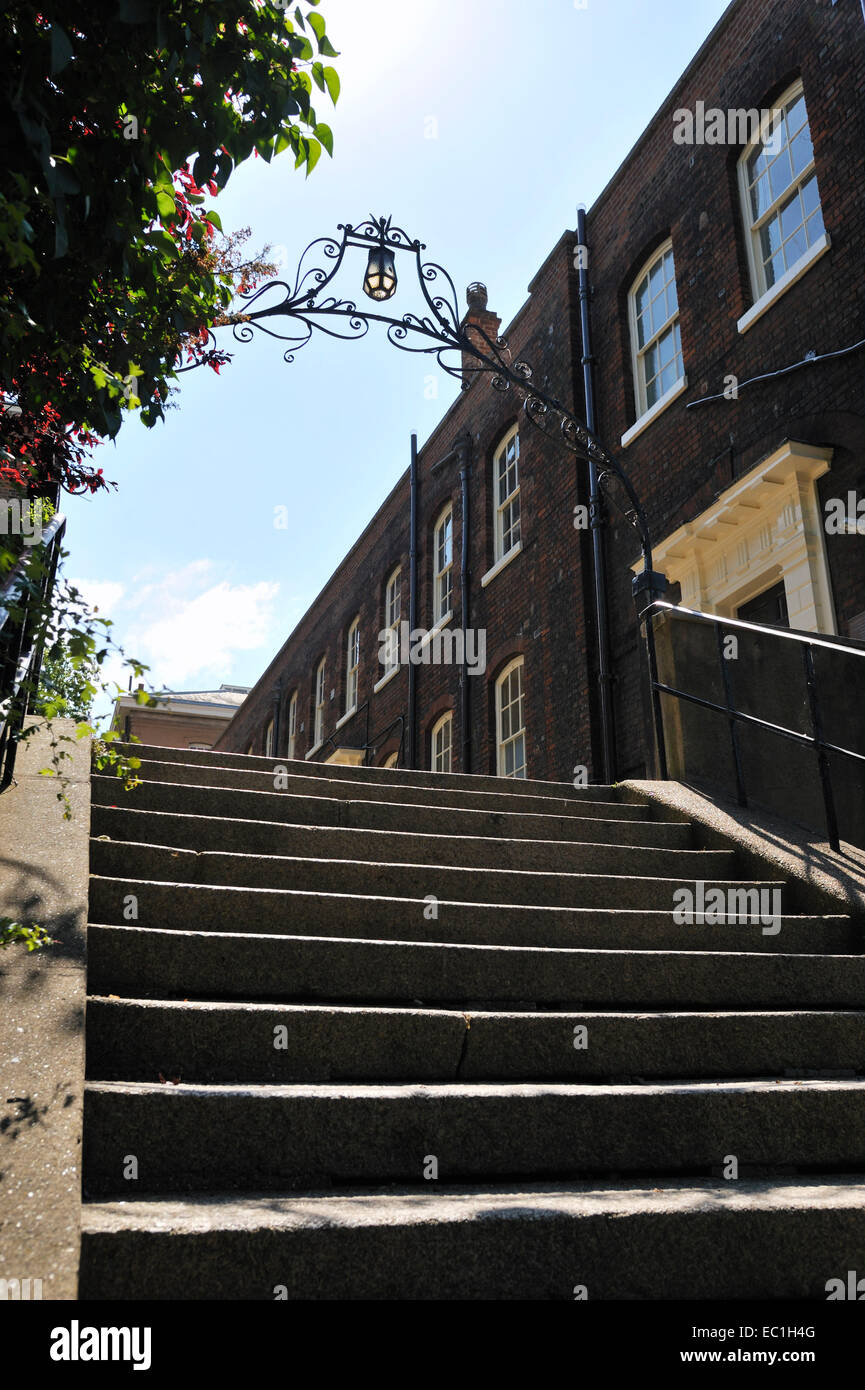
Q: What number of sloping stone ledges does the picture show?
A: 2